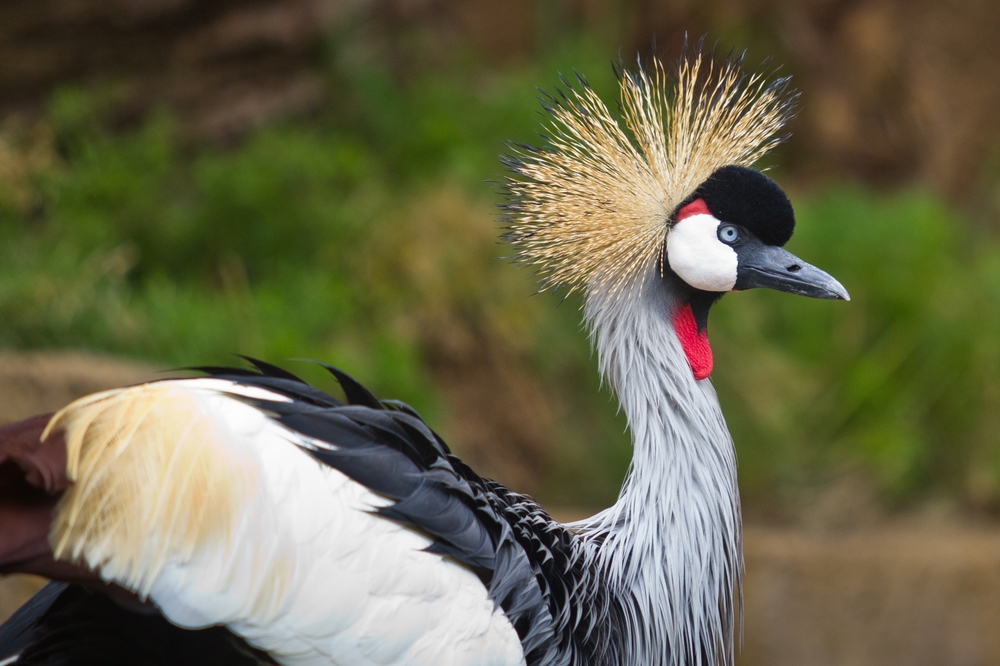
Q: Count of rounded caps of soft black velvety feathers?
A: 1